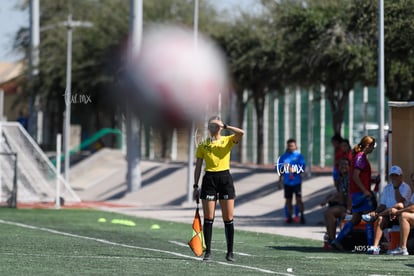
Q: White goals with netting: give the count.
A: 1